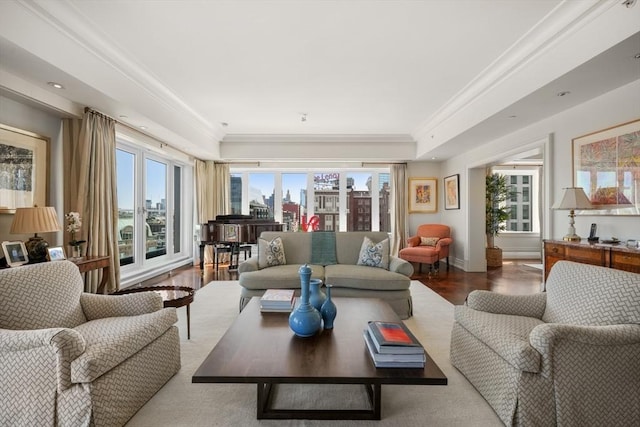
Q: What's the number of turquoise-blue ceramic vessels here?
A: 3